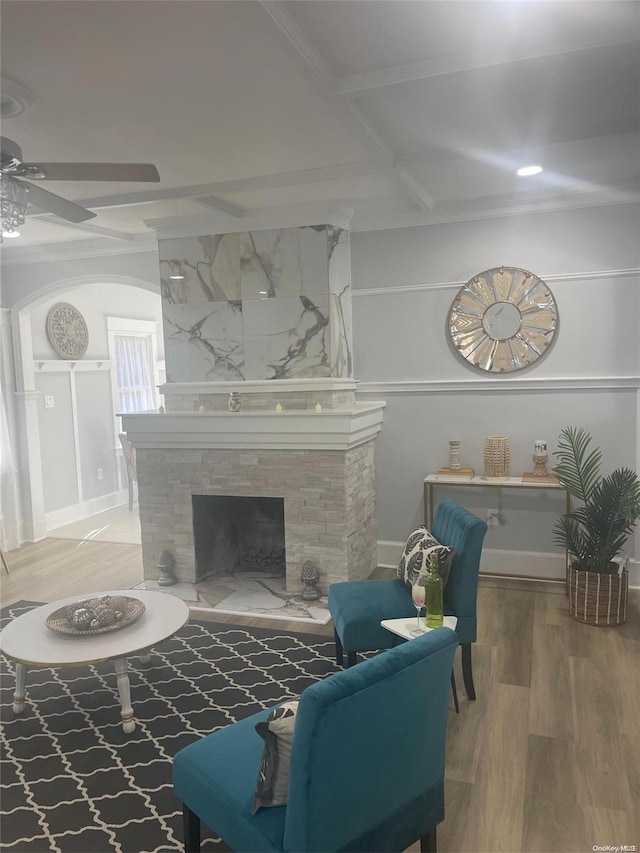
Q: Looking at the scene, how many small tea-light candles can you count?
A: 4